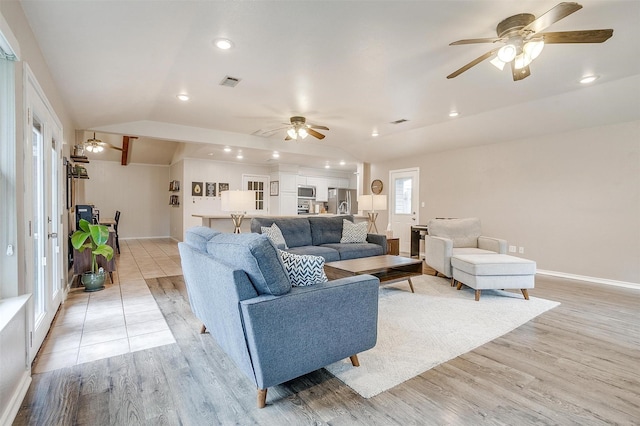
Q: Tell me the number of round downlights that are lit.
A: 10